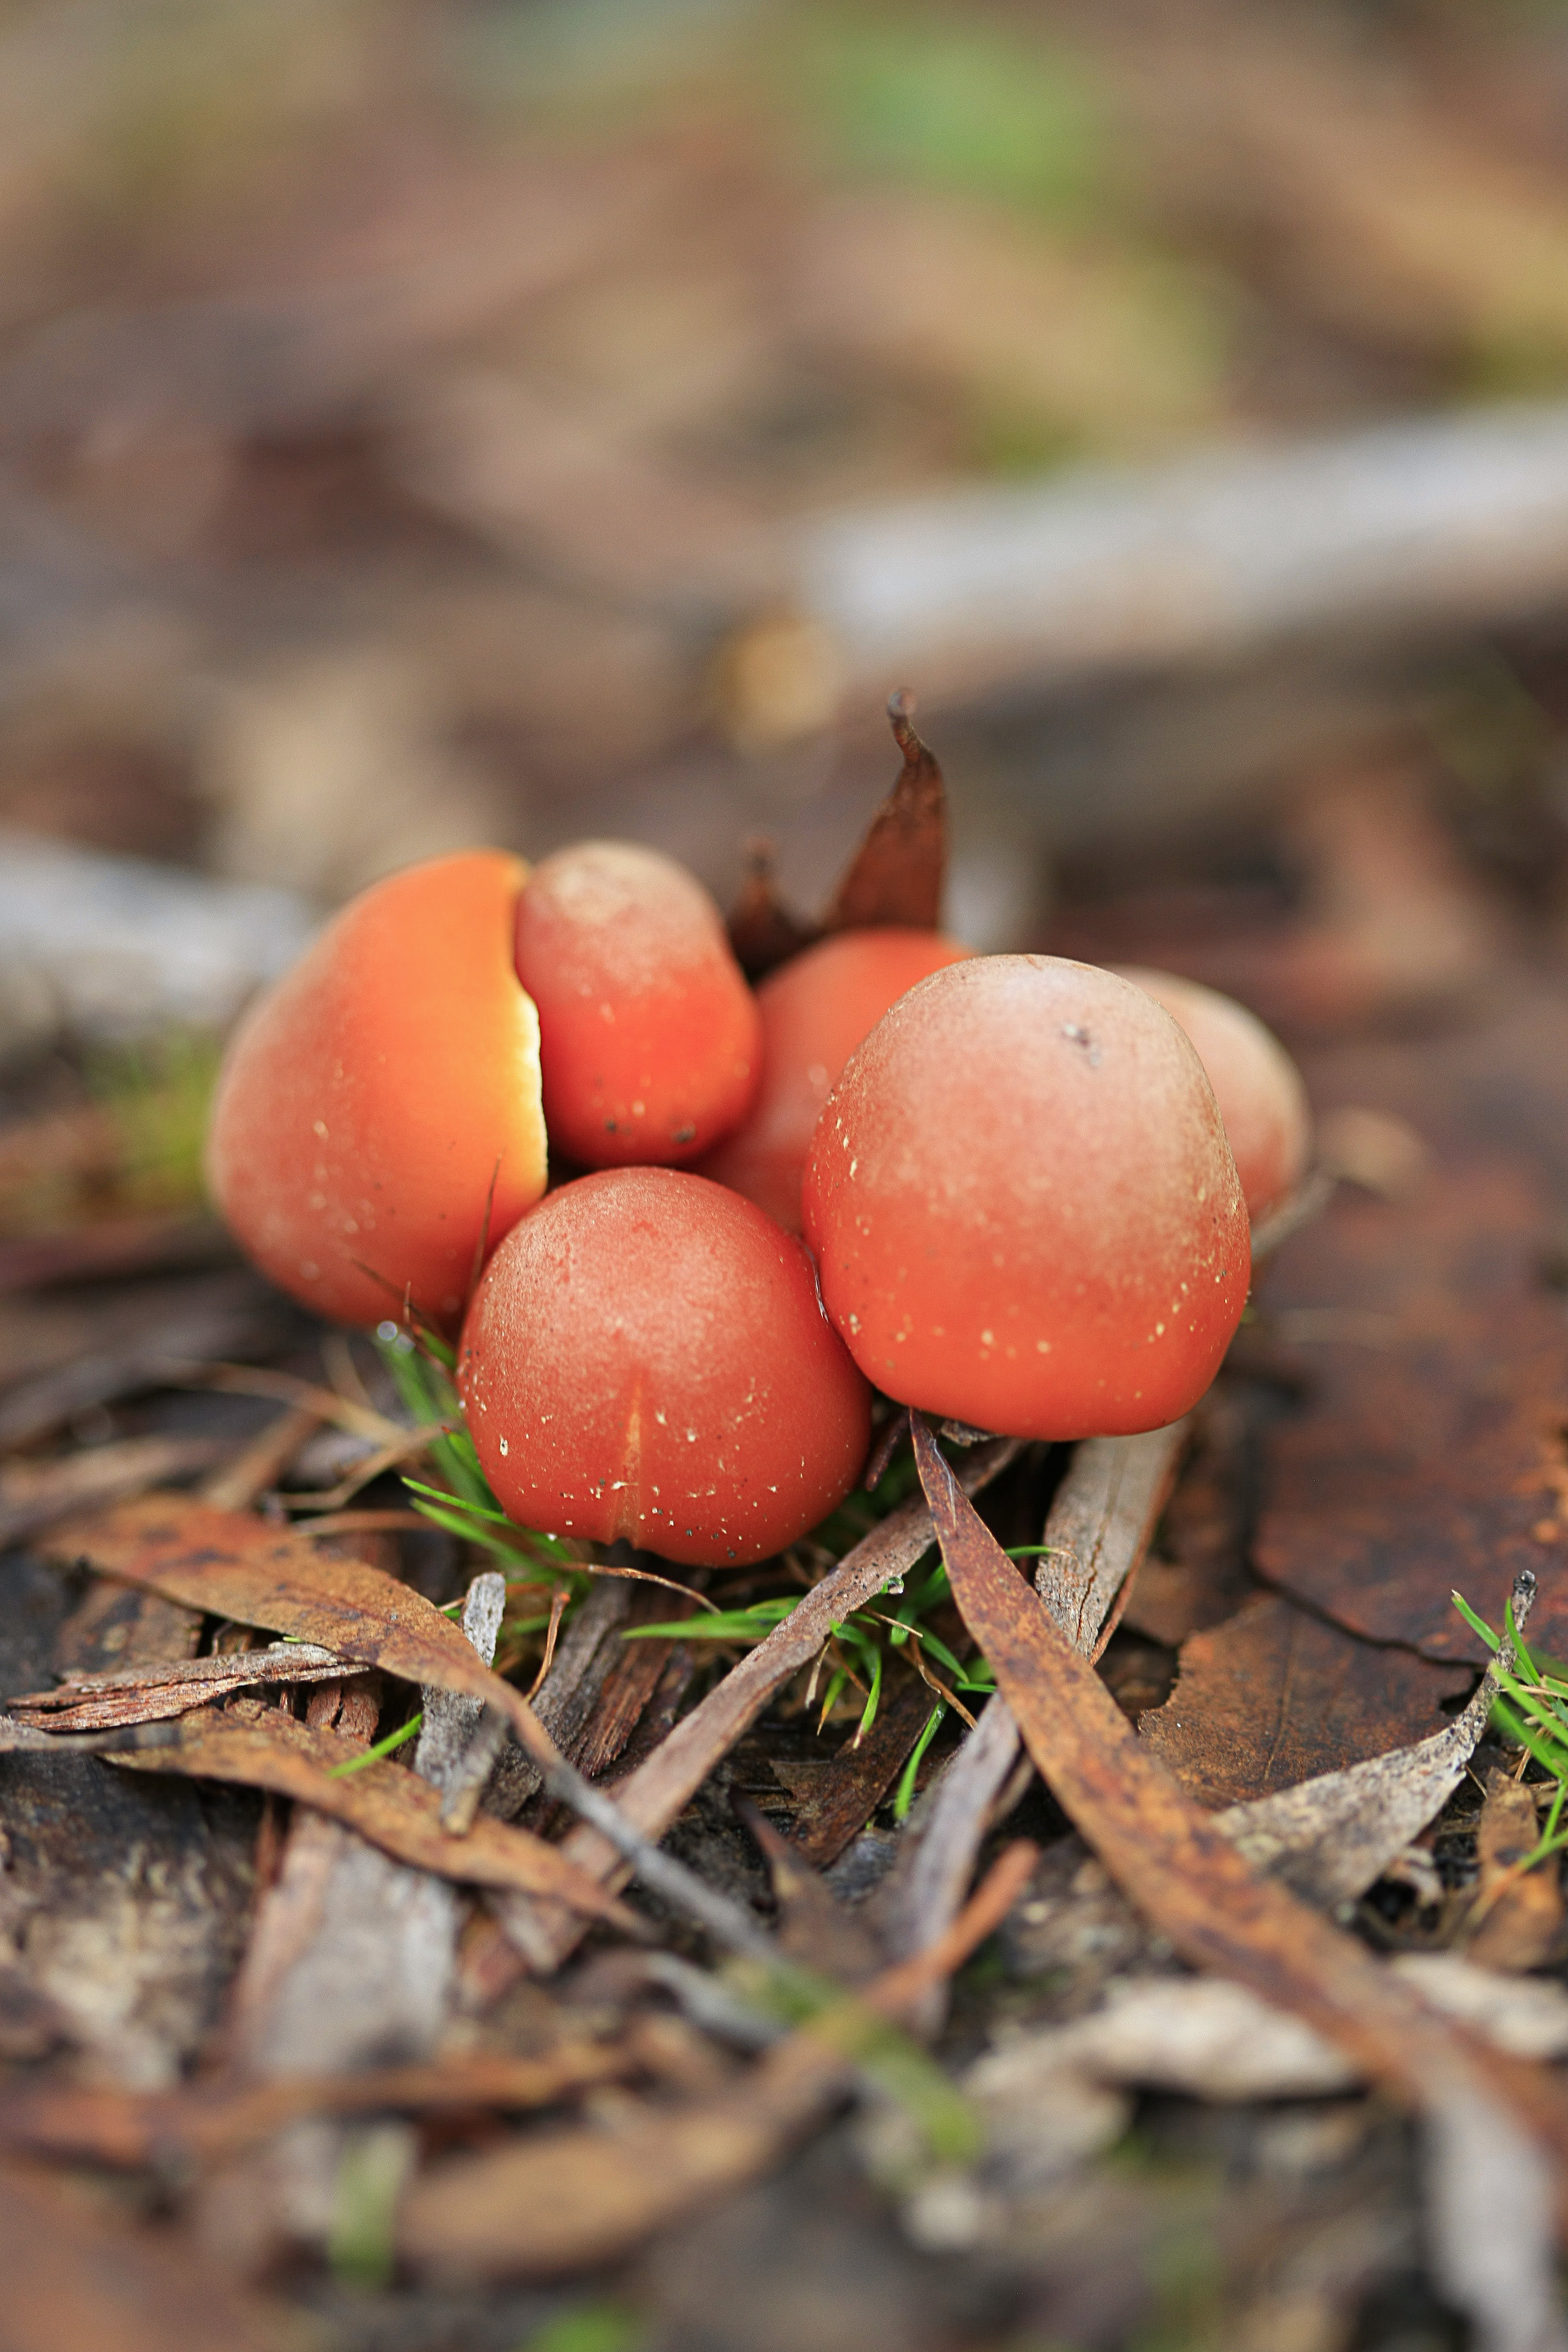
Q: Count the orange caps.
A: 6